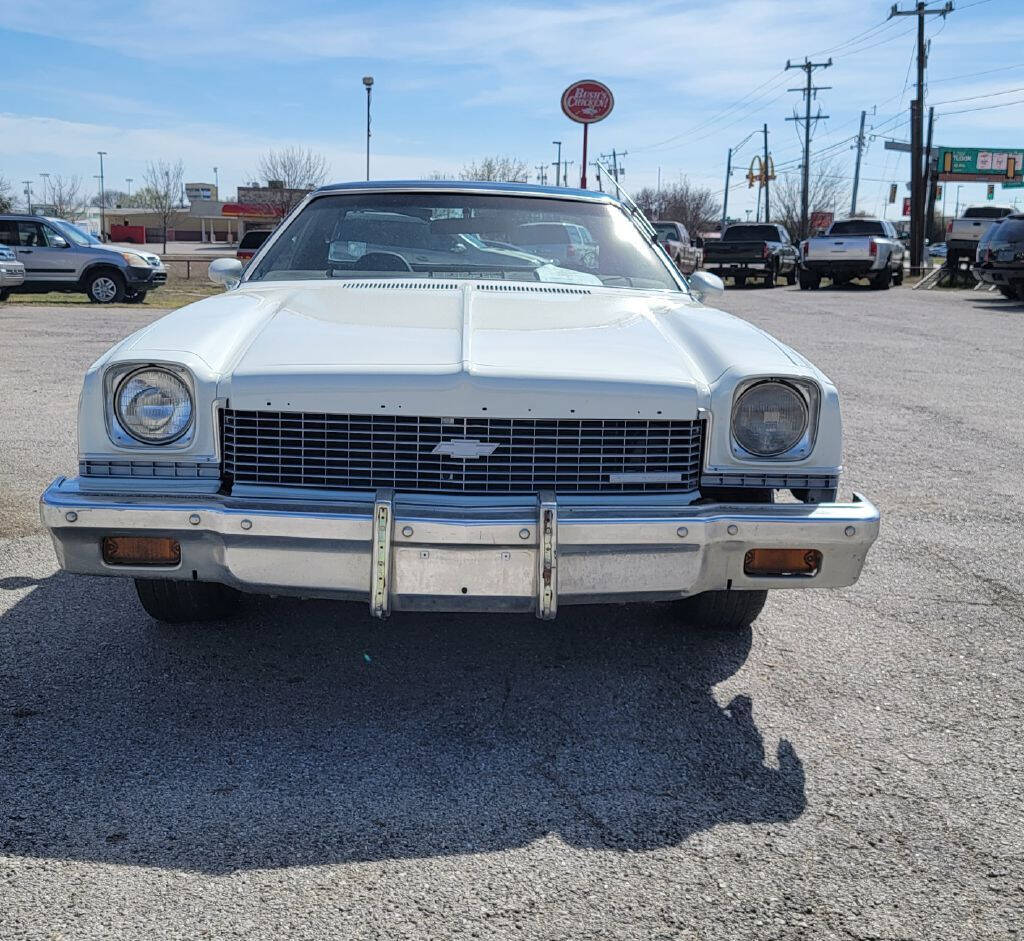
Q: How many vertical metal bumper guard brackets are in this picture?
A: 2